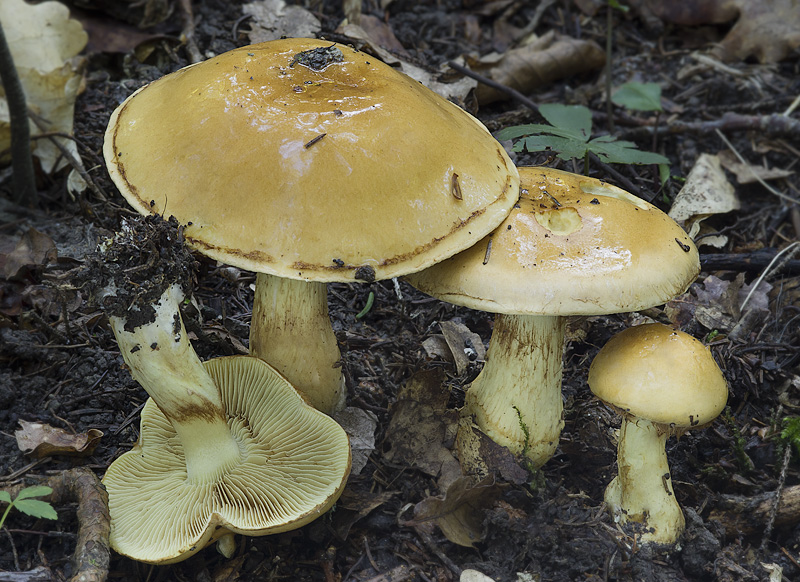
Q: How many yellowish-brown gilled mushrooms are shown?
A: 4